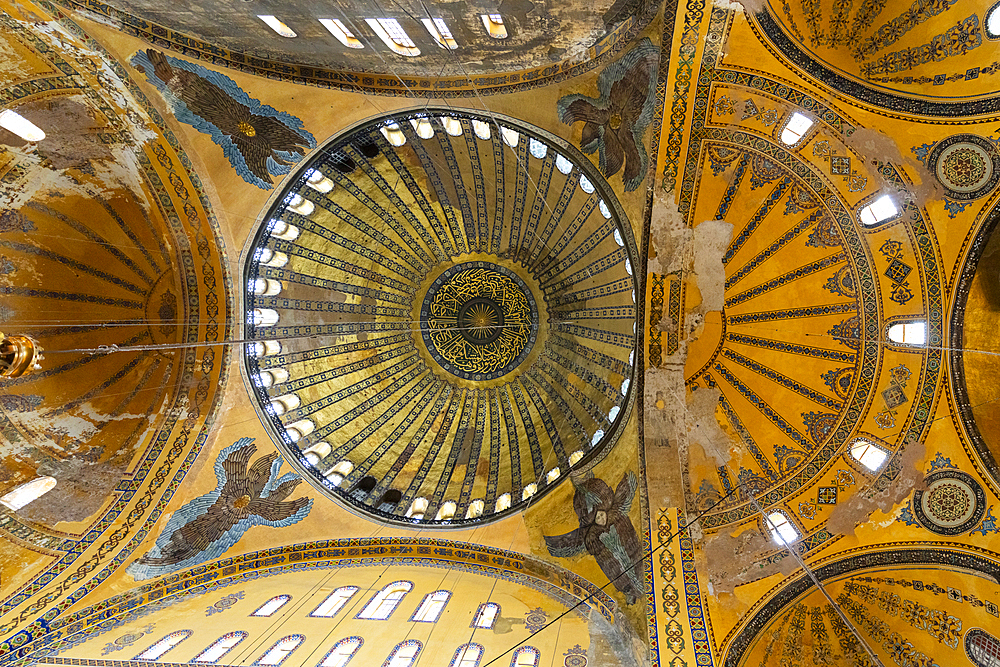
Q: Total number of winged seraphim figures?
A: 4